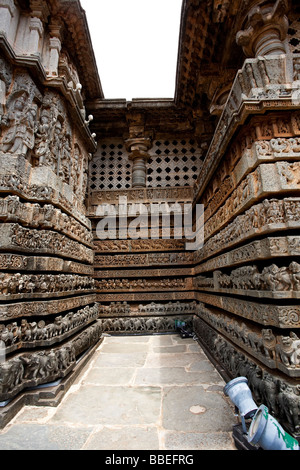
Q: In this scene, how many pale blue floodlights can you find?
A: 2